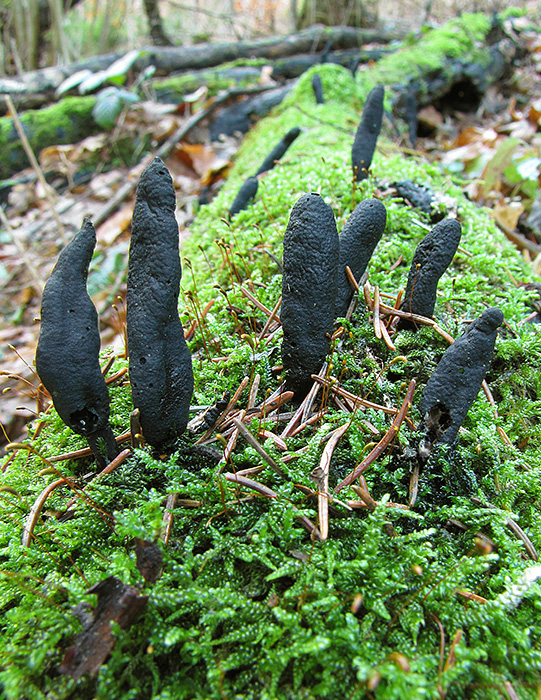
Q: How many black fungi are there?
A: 10